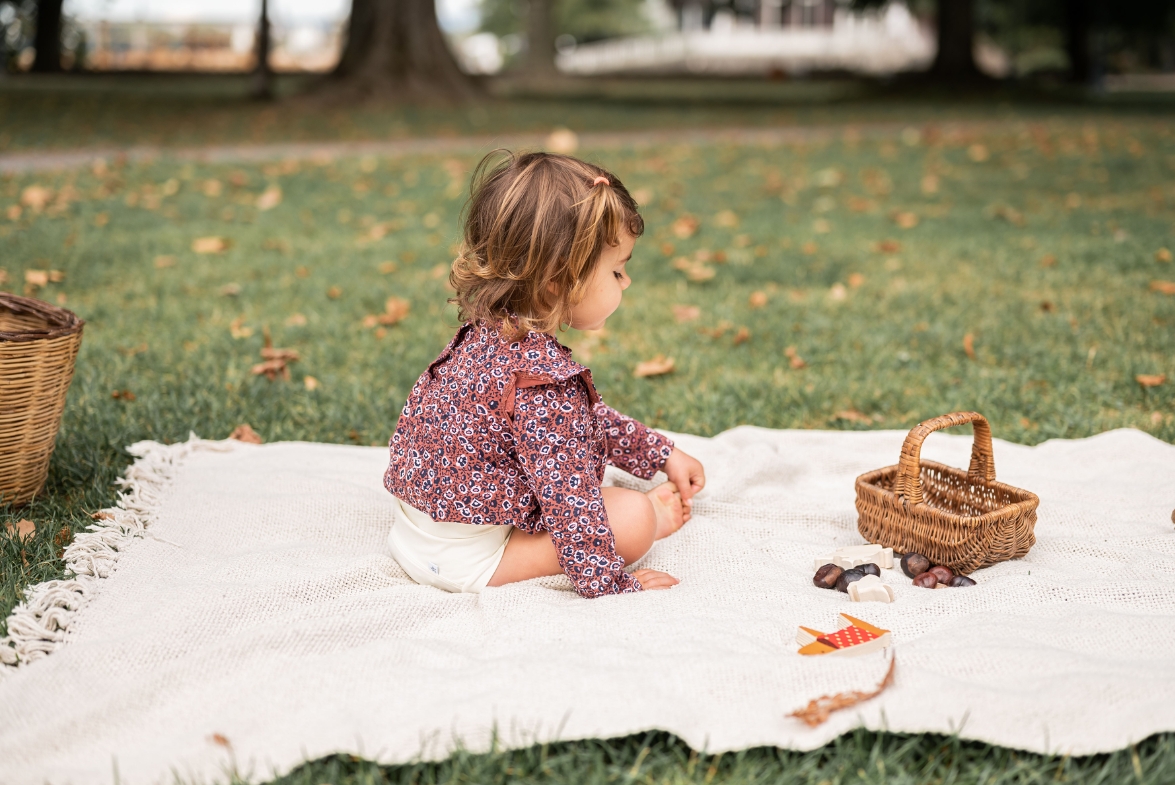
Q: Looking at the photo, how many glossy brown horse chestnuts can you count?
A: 7